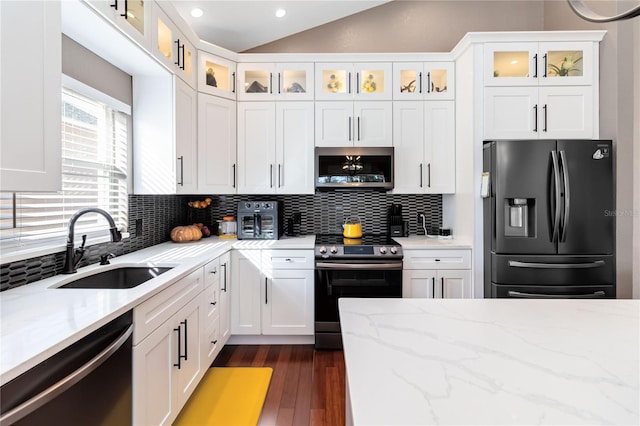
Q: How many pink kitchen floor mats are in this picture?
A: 0